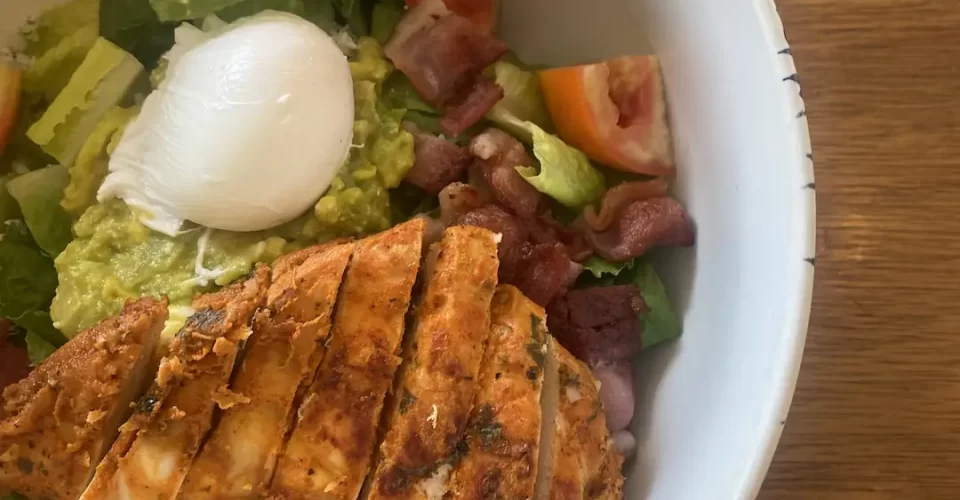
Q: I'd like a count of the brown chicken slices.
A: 7